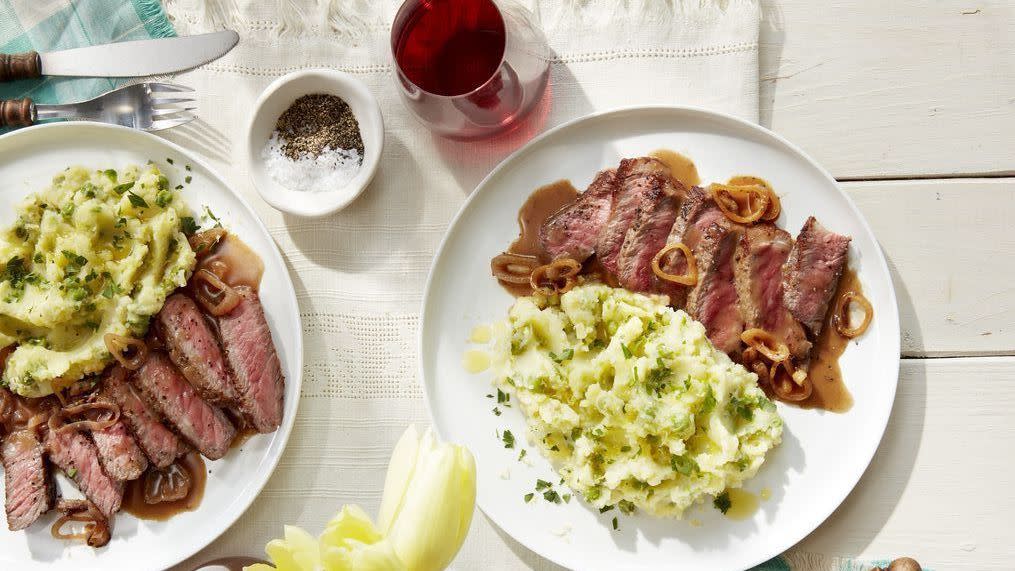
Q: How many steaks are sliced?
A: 2